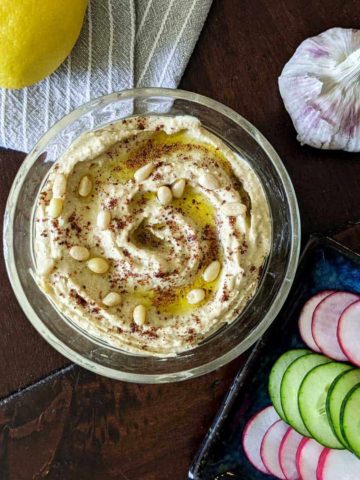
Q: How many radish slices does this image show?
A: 8